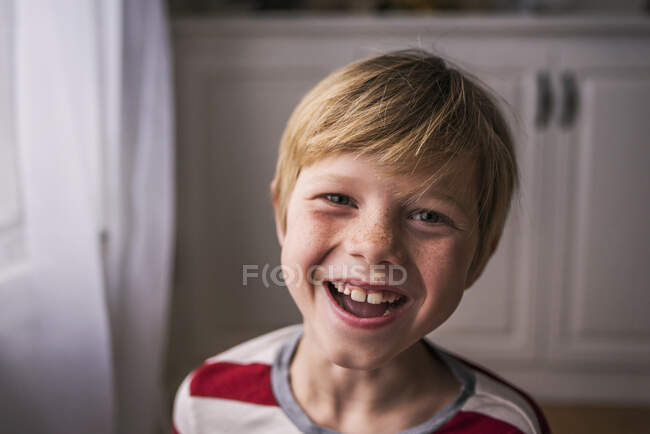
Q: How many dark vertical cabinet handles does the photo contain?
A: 2